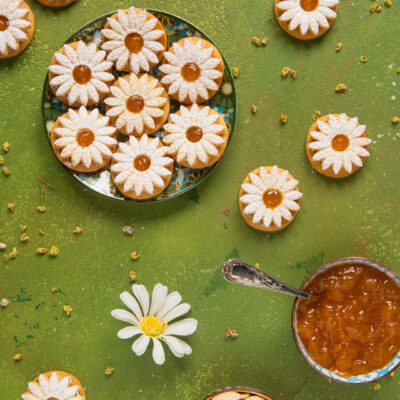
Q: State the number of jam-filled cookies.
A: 12